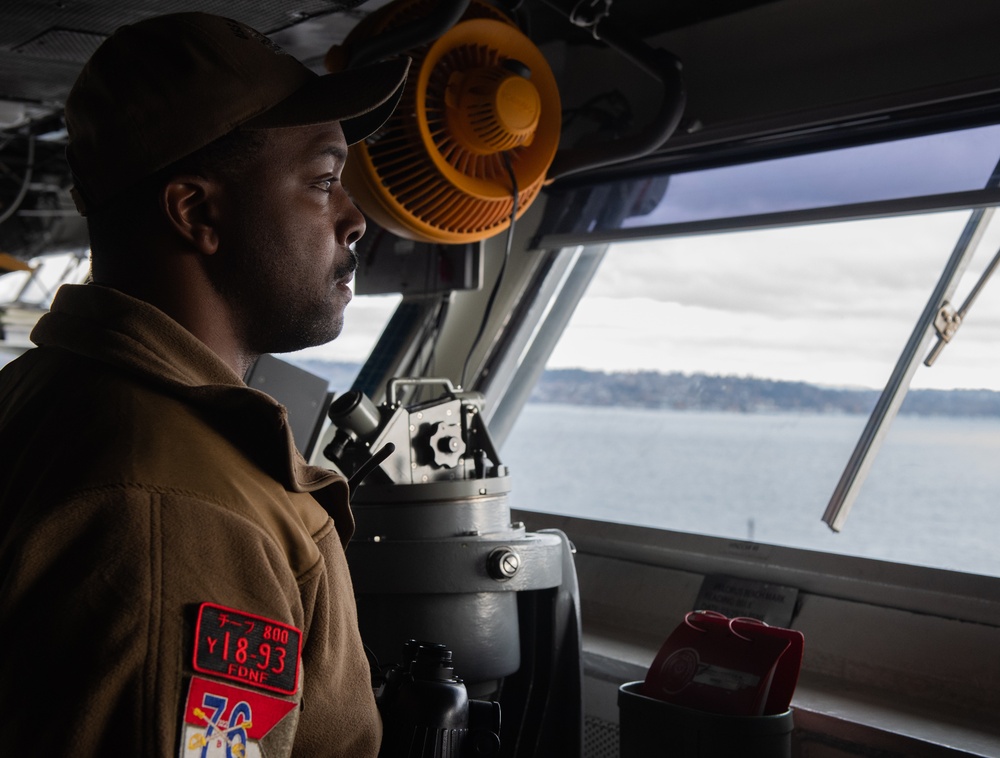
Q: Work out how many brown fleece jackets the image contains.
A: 1